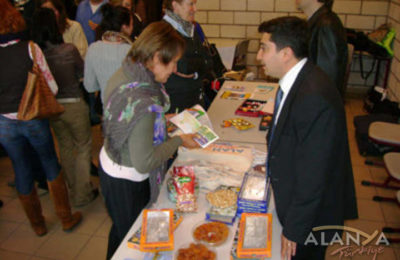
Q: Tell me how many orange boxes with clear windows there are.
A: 2